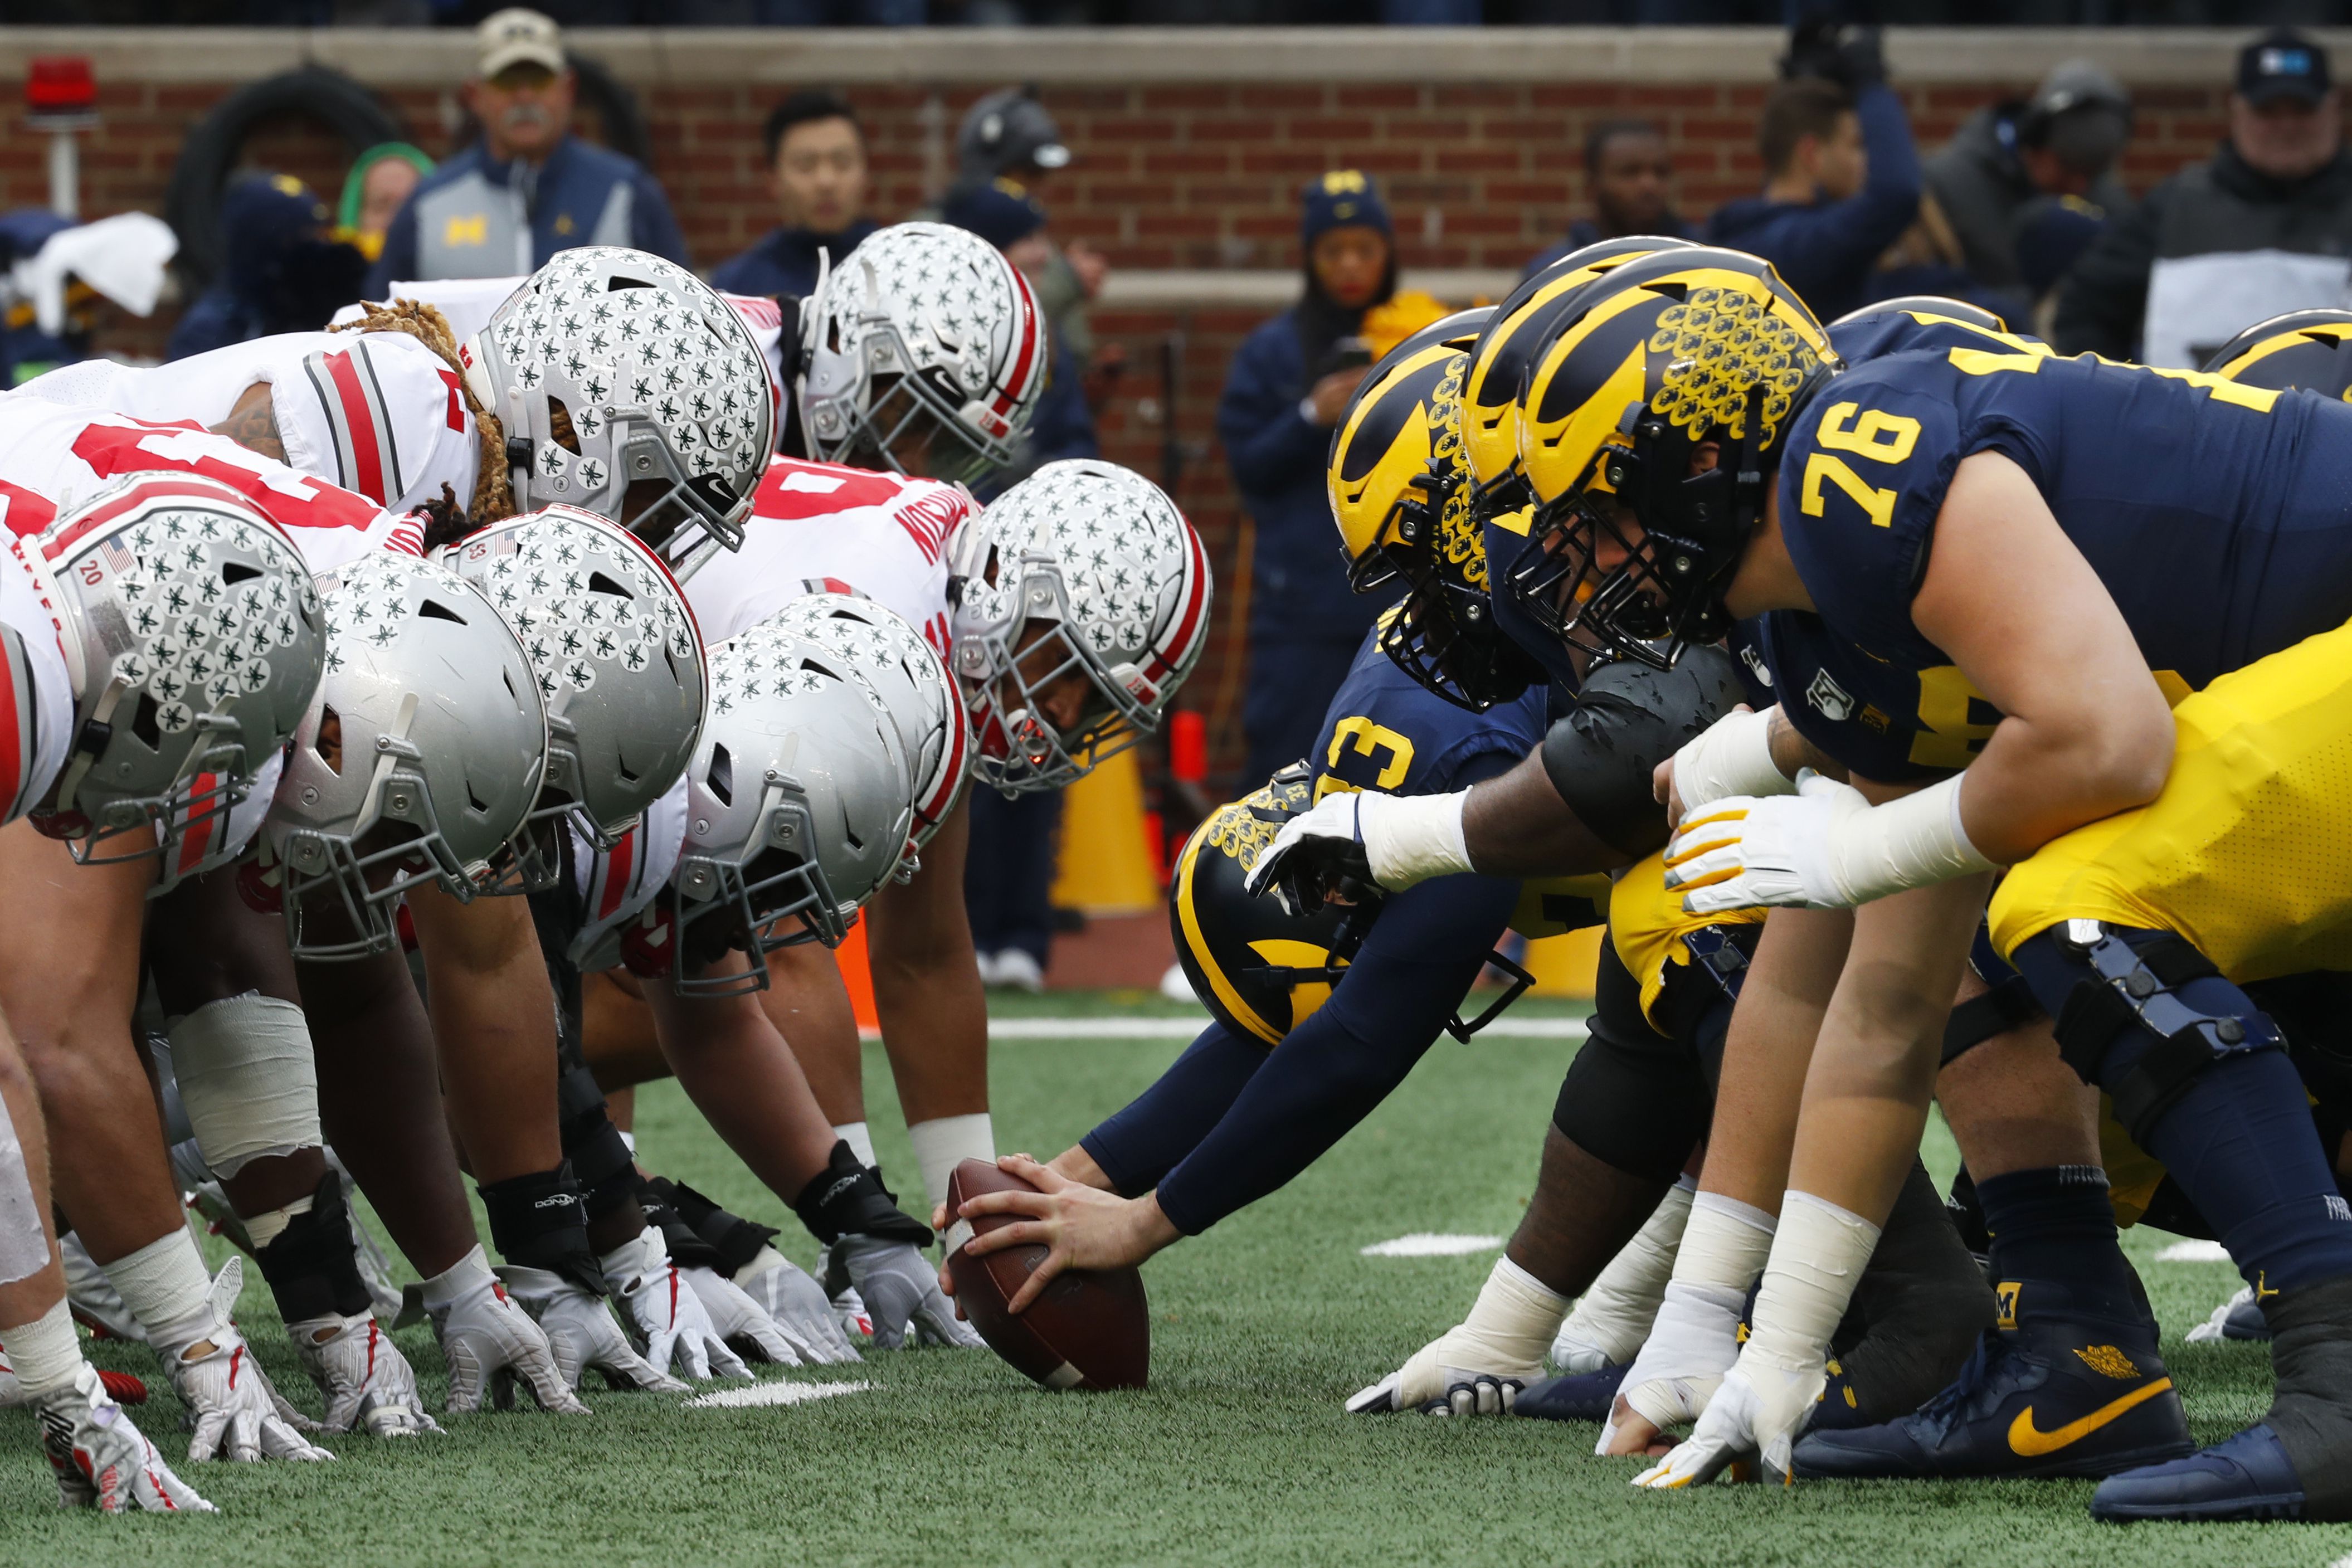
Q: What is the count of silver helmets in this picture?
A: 8